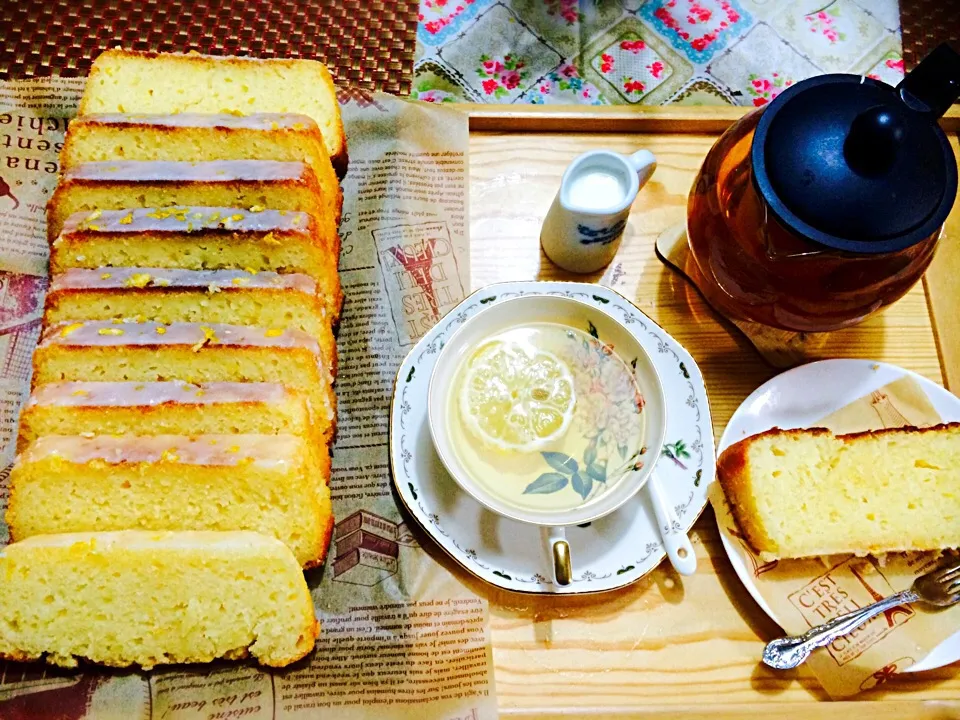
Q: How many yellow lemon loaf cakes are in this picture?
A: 10